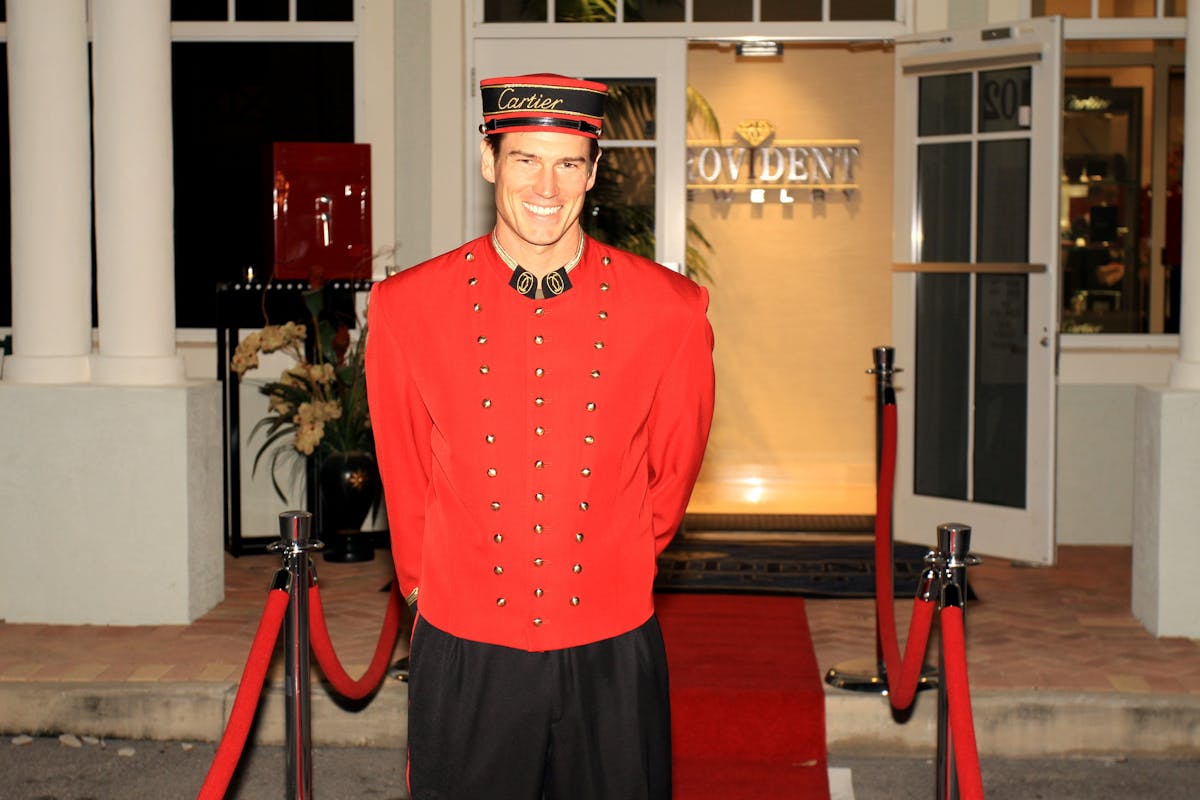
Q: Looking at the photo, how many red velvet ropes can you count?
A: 4